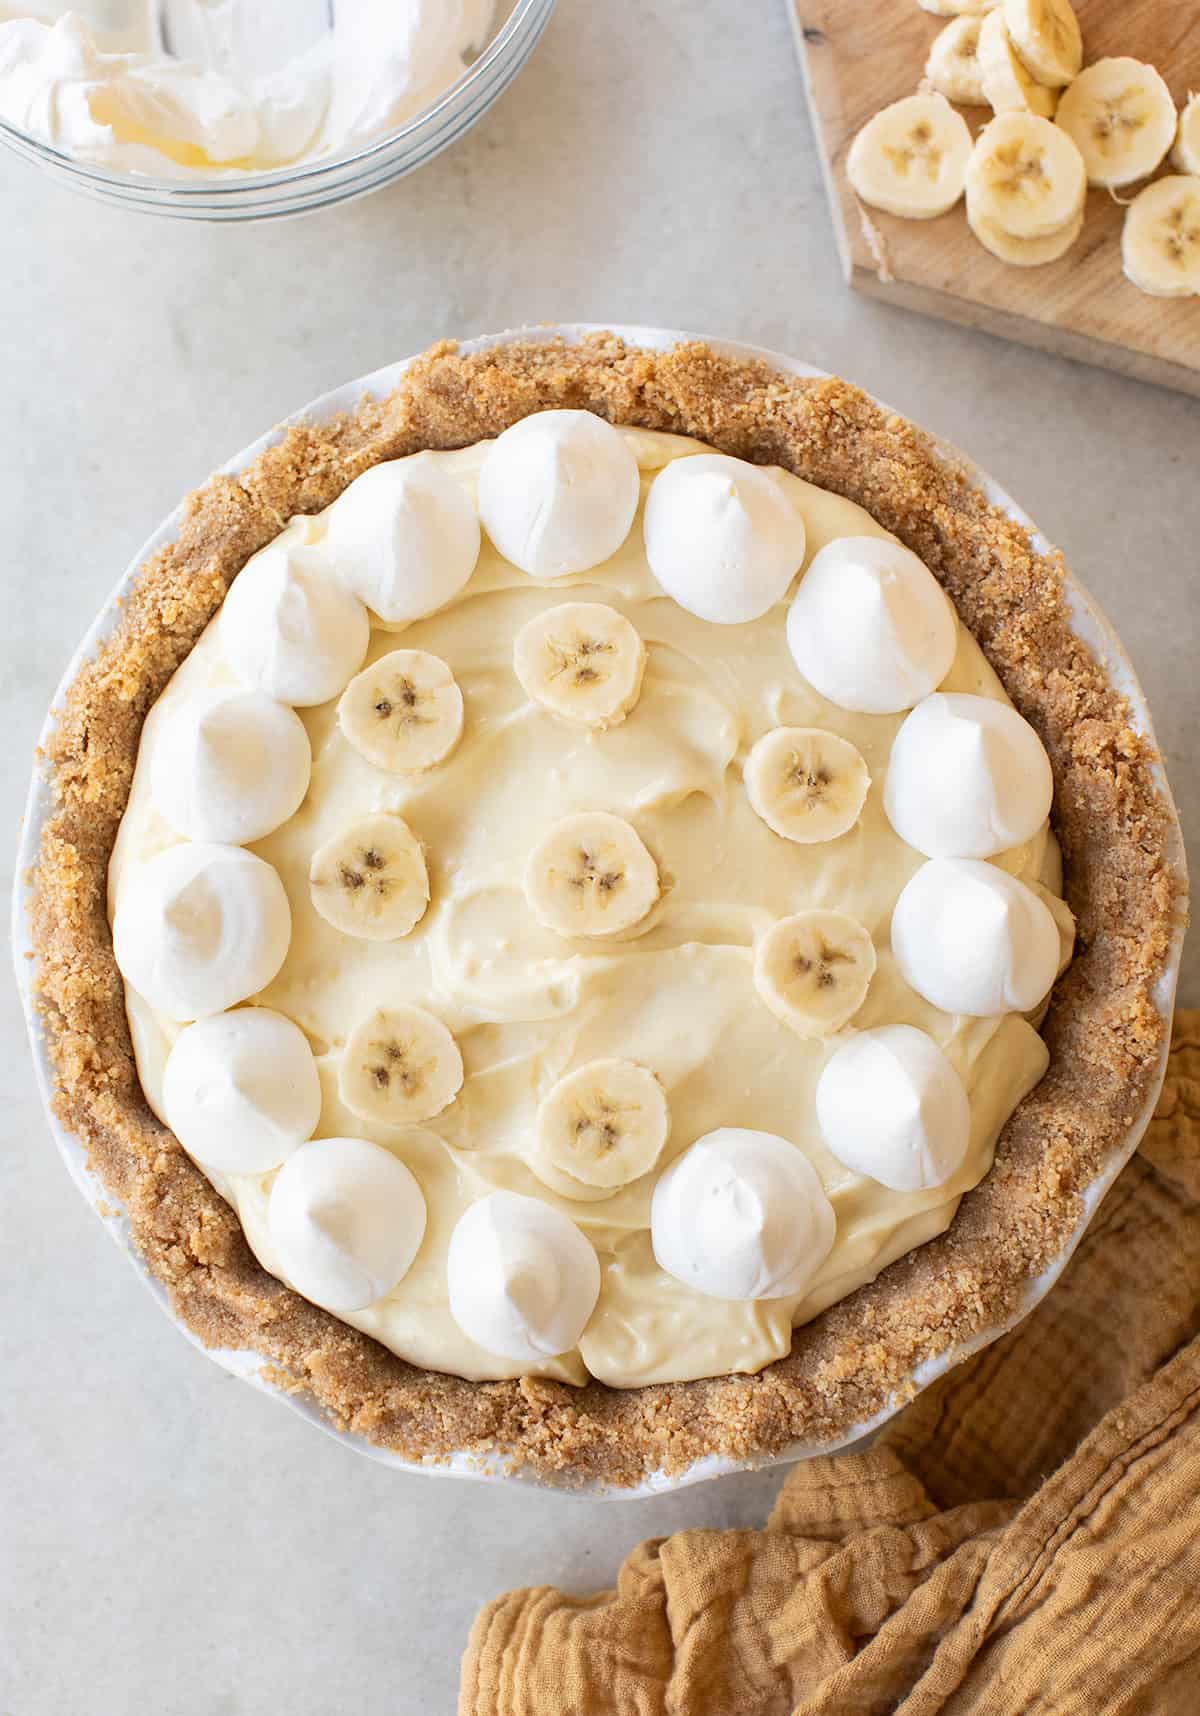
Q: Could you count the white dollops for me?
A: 14